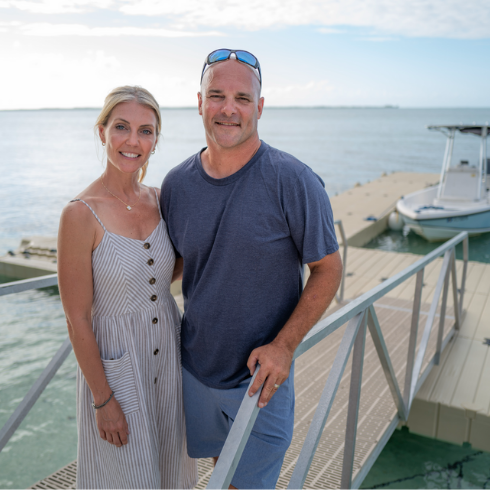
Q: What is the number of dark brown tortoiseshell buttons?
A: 7